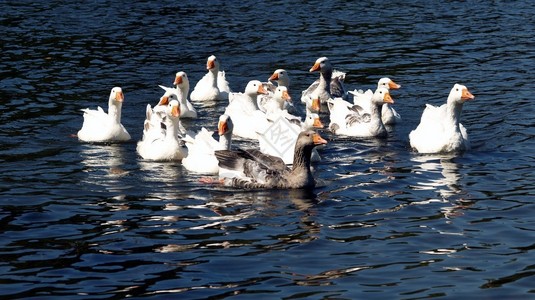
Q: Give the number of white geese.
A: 15